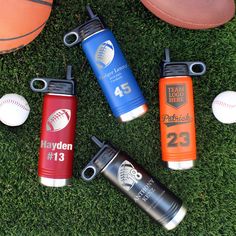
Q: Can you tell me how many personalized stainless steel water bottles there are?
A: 4